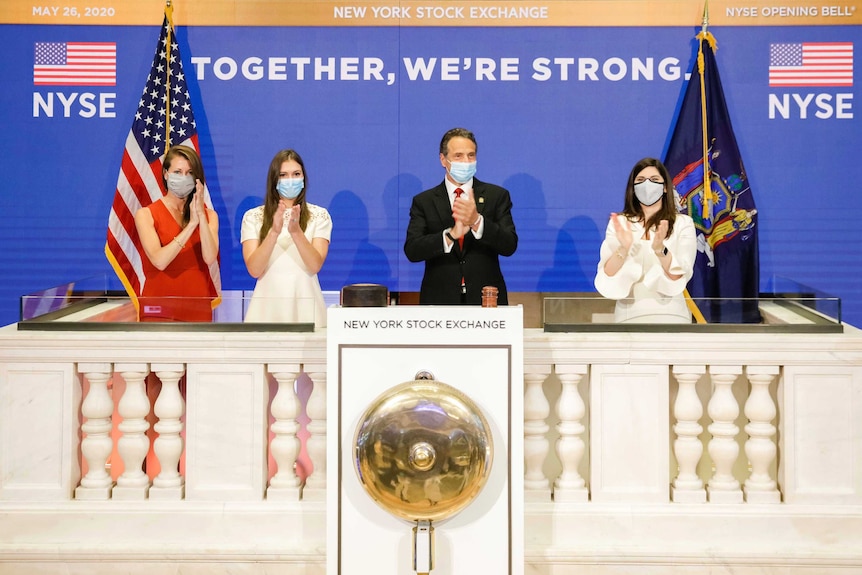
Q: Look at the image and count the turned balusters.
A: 10